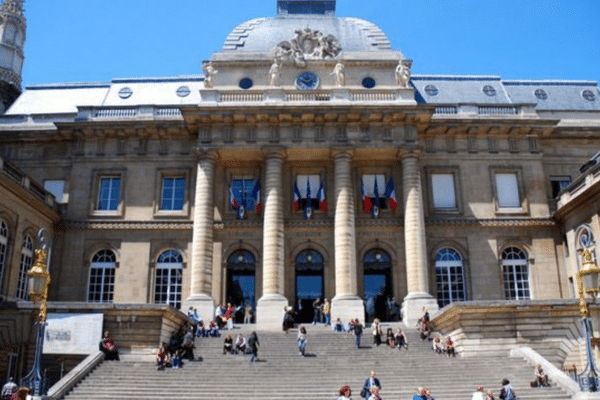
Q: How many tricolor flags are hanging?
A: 6